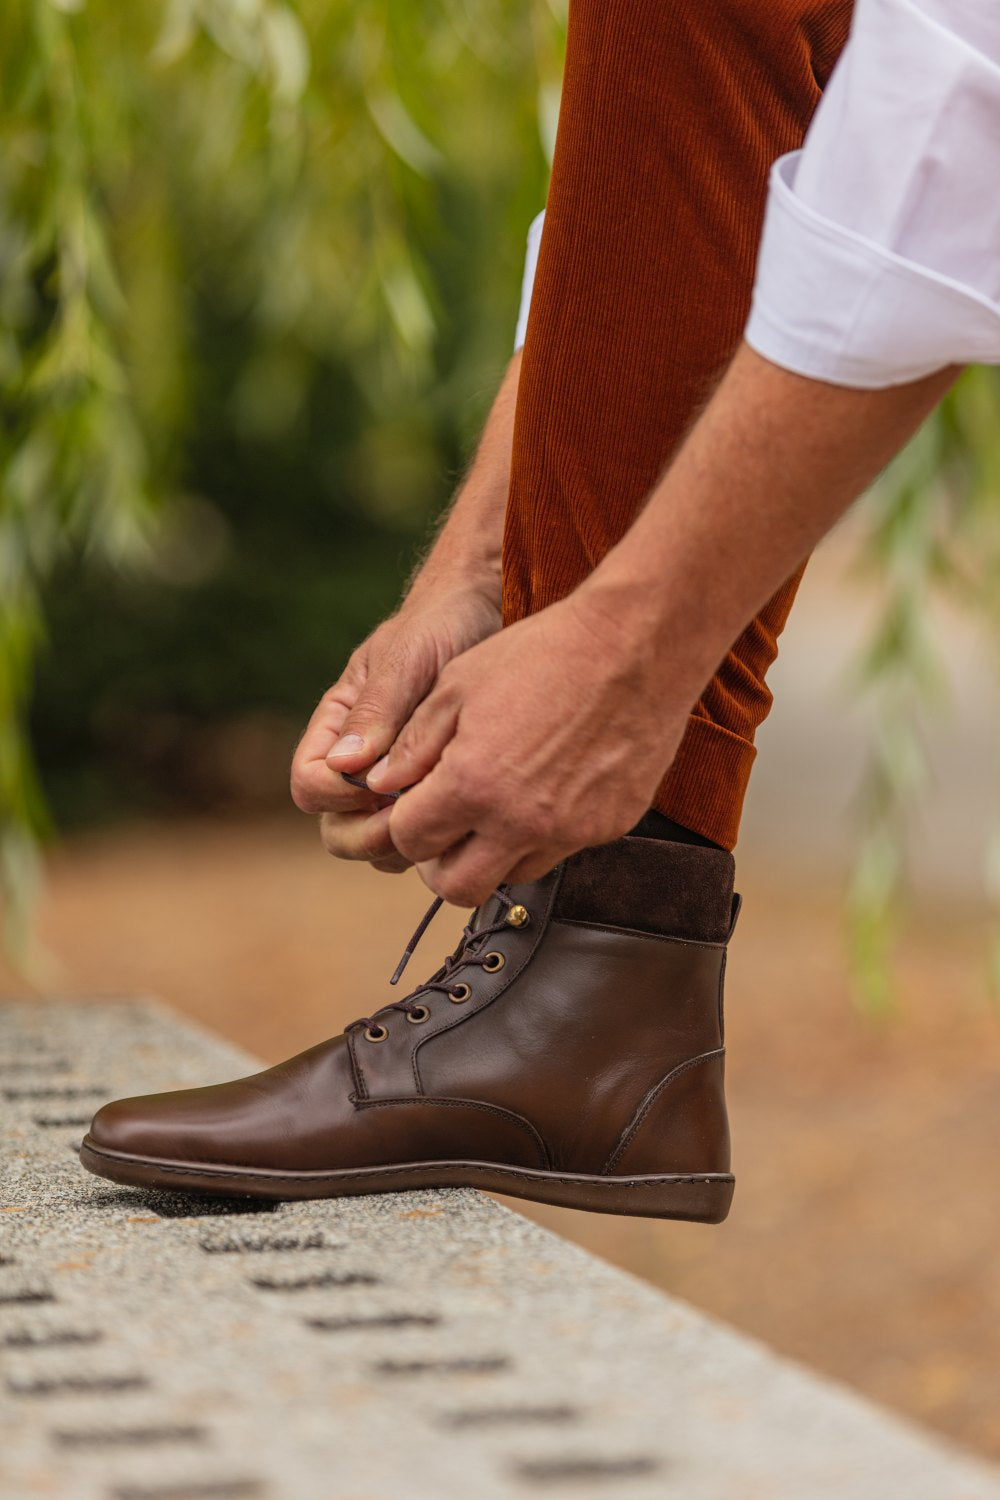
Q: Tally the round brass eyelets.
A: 4